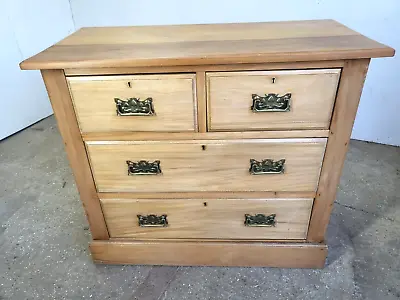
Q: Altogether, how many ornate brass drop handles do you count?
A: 6